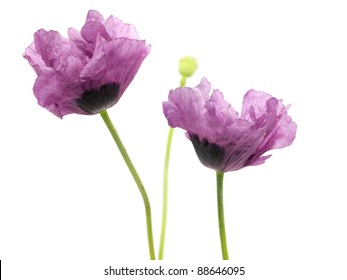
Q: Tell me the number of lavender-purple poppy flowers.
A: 2